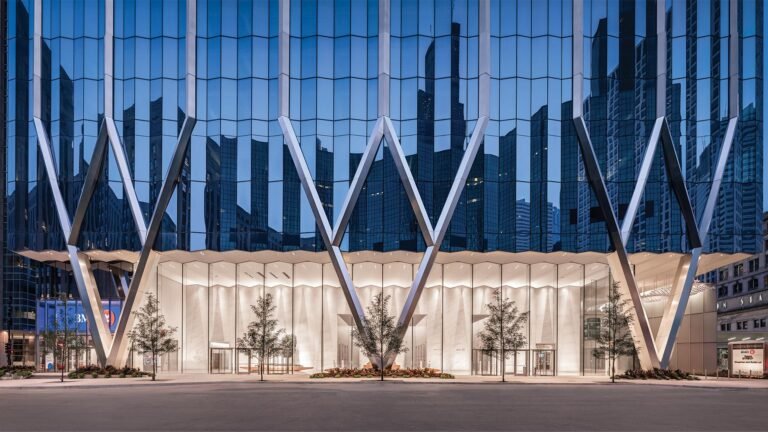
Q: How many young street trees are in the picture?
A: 6